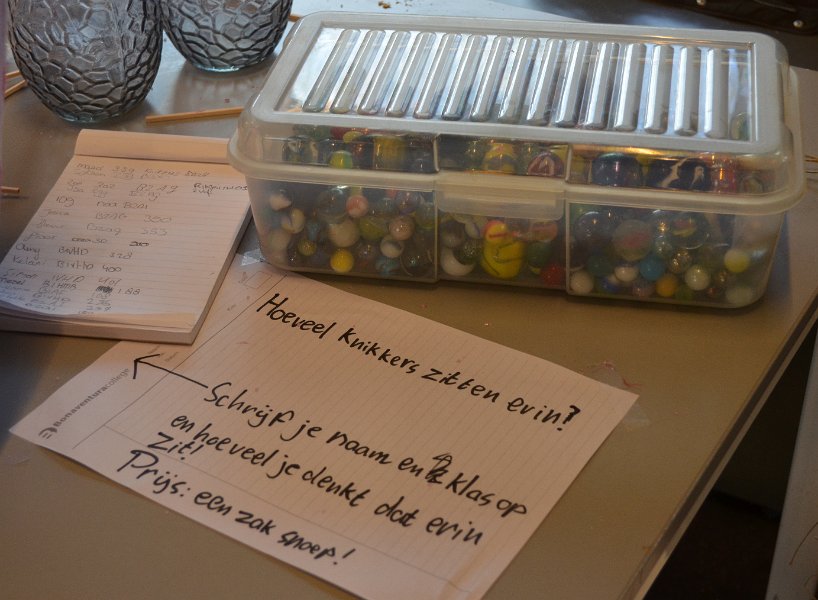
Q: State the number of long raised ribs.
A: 15